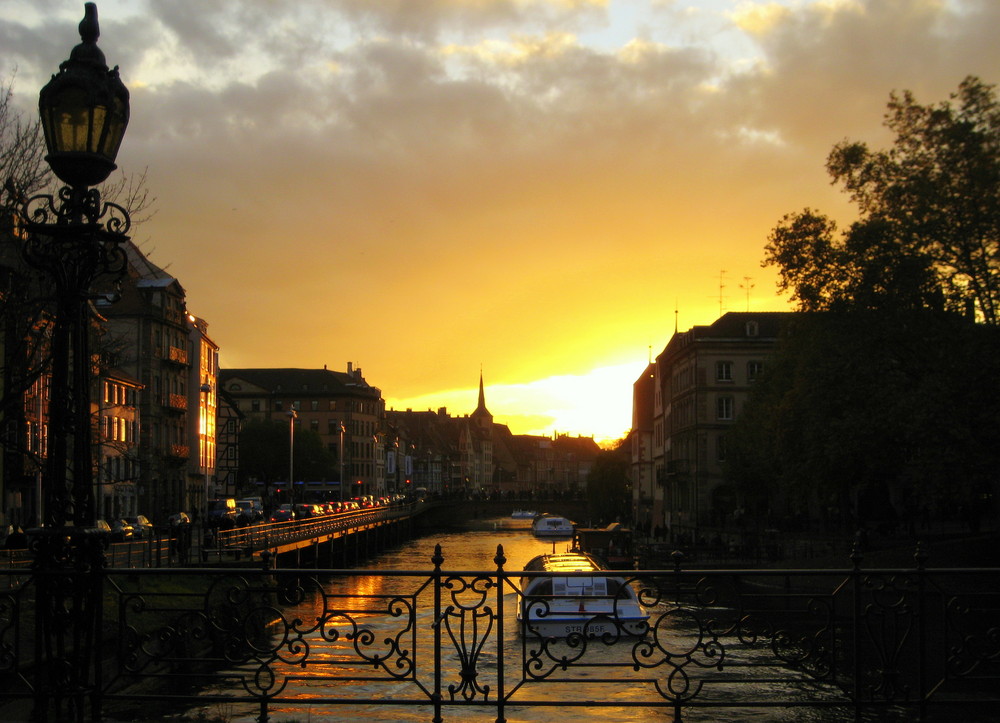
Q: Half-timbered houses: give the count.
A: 1